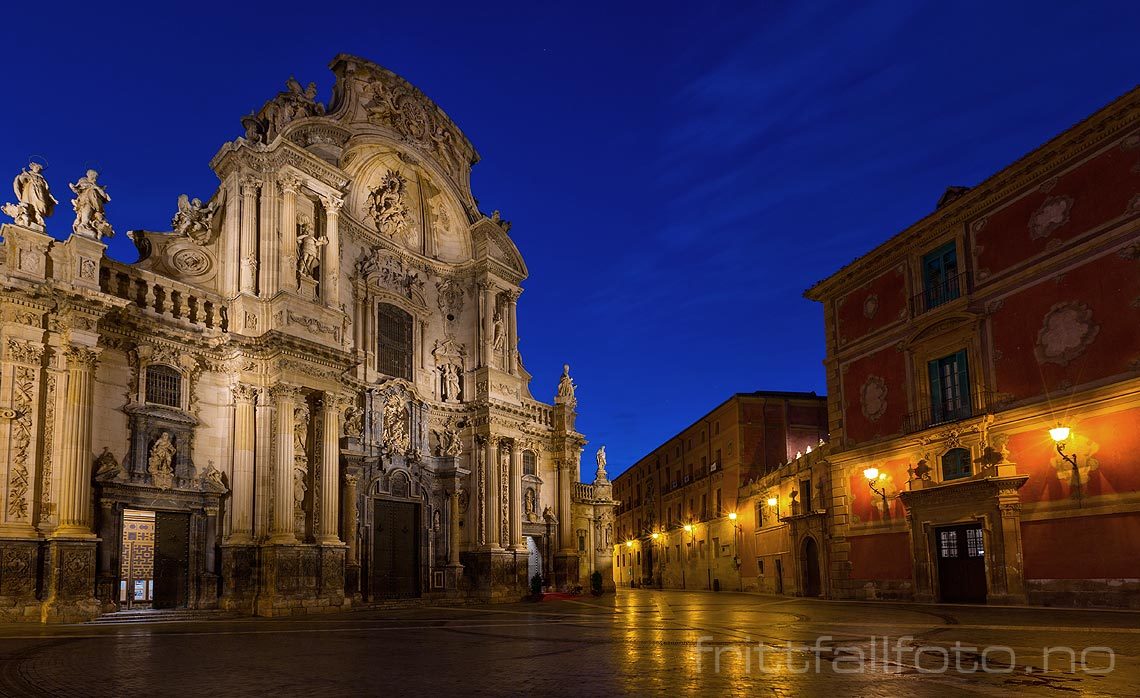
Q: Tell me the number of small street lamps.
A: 7